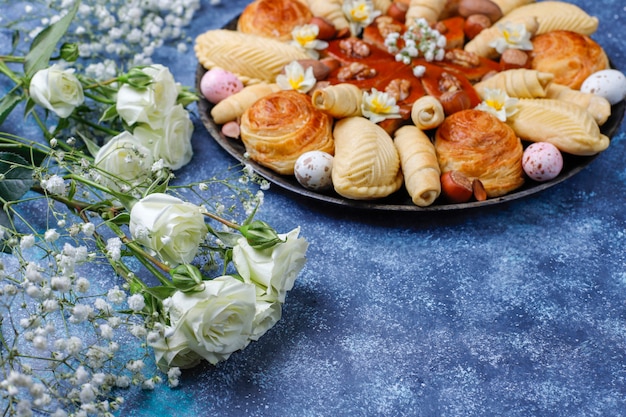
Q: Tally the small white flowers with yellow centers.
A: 6